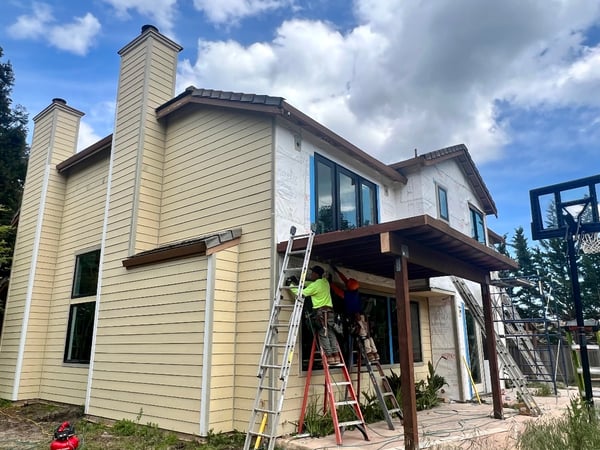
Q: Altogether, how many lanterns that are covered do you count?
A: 0